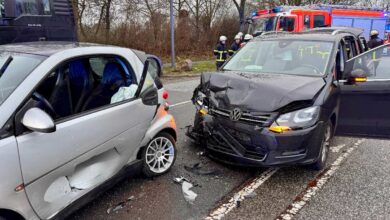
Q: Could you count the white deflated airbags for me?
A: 1